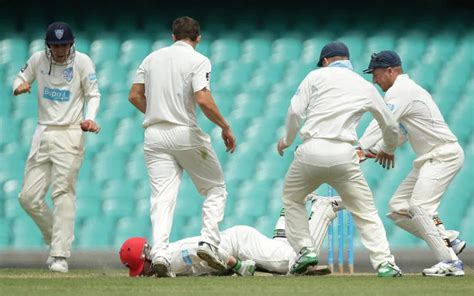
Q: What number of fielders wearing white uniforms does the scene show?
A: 4